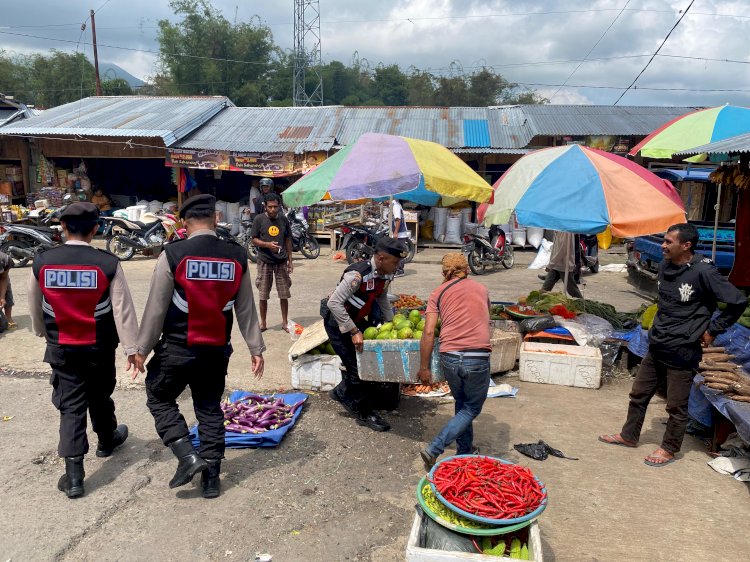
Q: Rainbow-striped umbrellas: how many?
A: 3